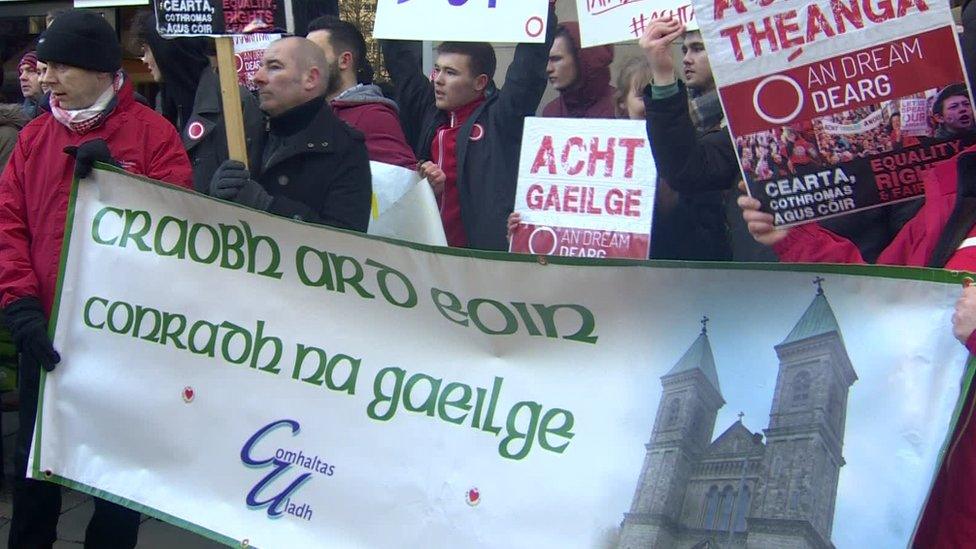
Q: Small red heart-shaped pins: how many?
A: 2